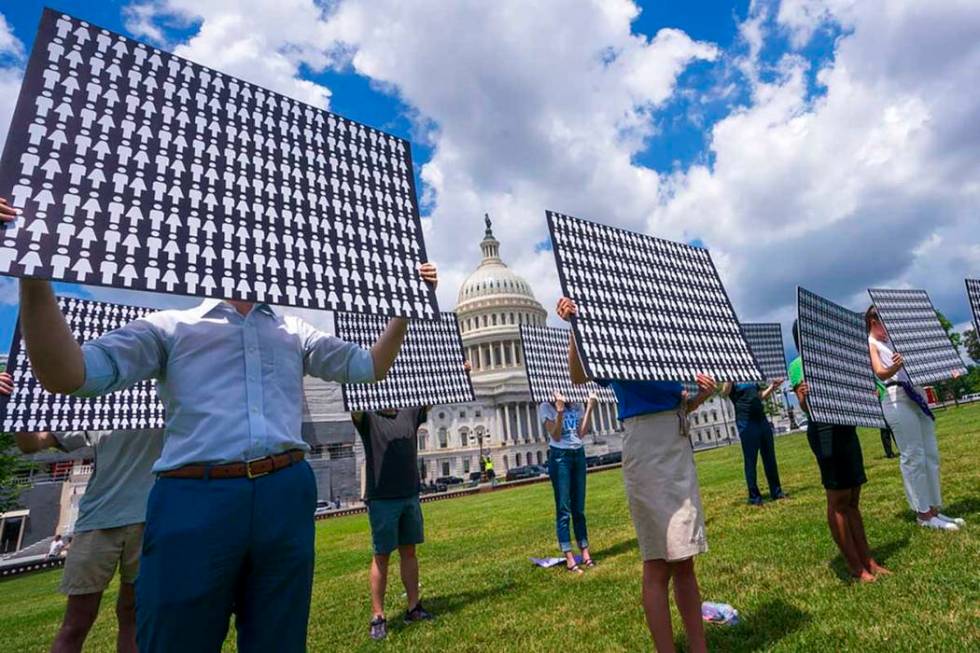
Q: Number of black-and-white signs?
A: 9